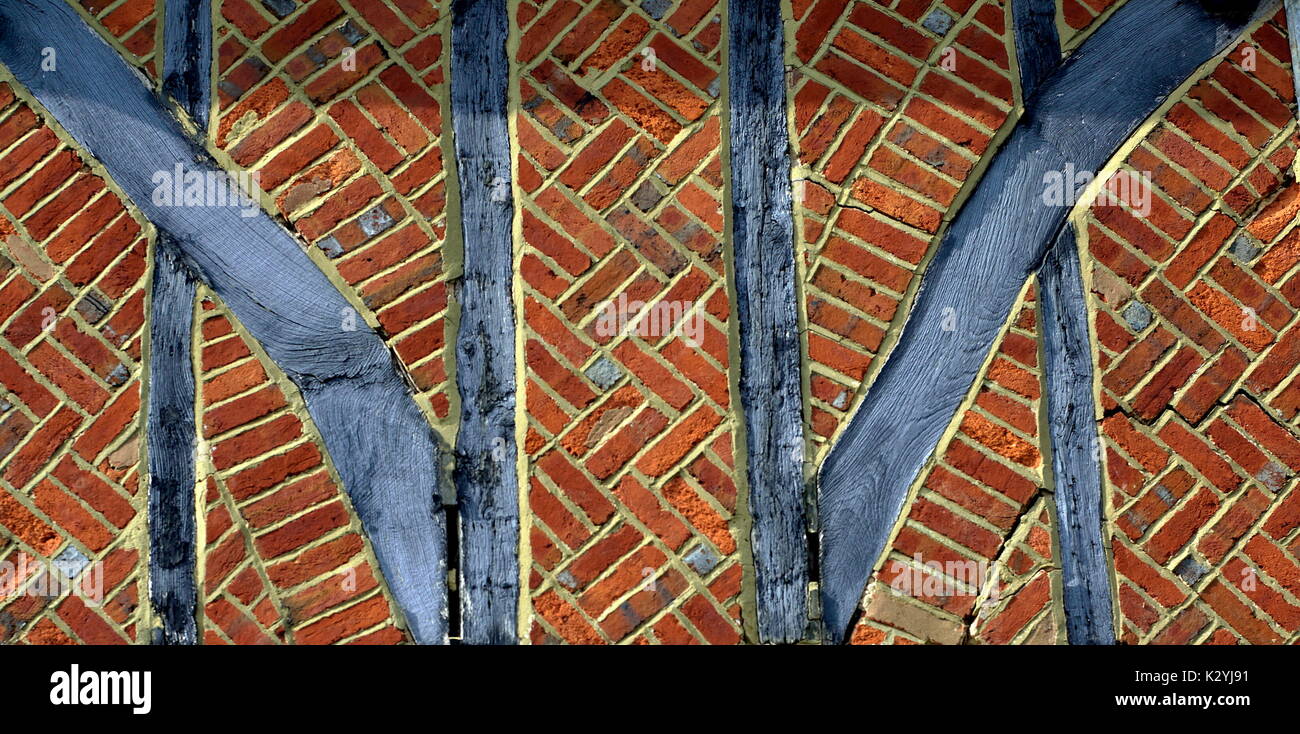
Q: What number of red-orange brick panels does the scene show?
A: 9